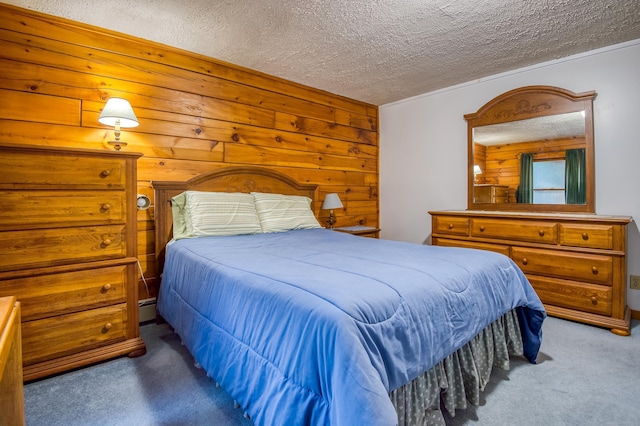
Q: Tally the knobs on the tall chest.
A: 5